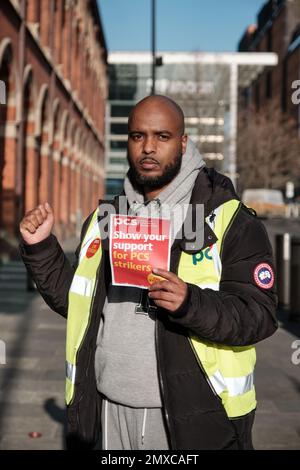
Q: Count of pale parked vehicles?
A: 1